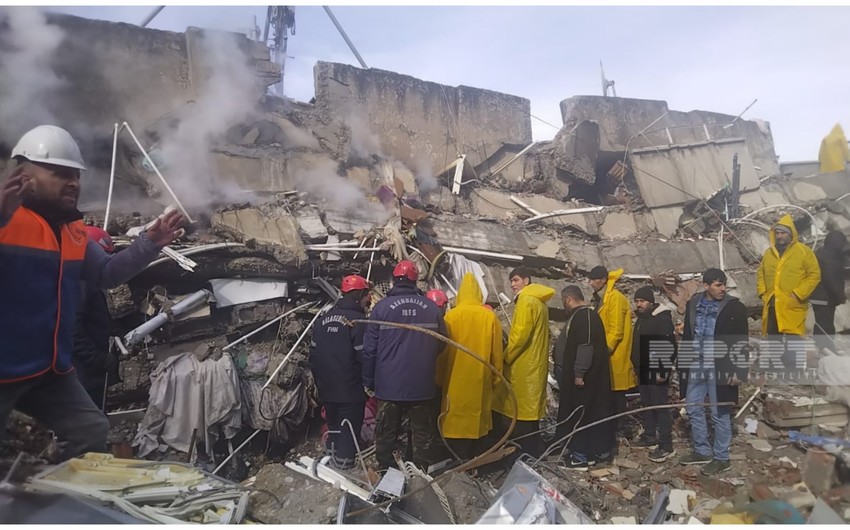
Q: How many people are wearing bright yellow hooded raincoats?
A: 5